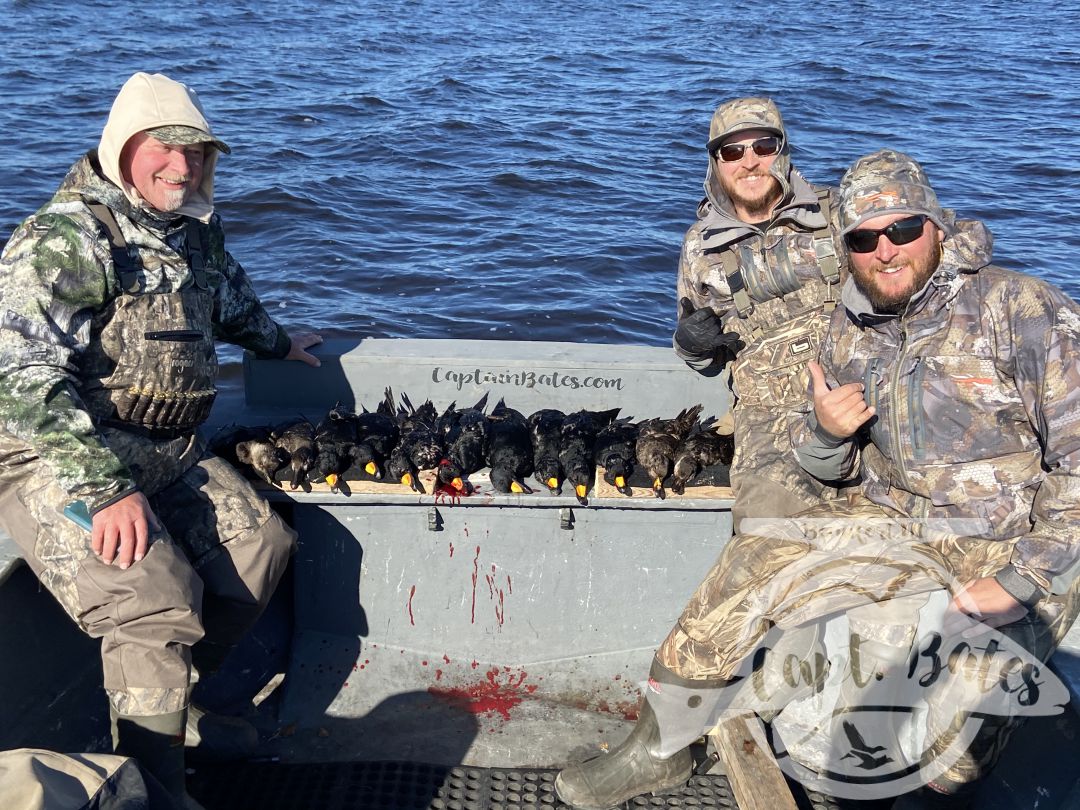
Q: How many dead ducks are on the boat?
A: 12